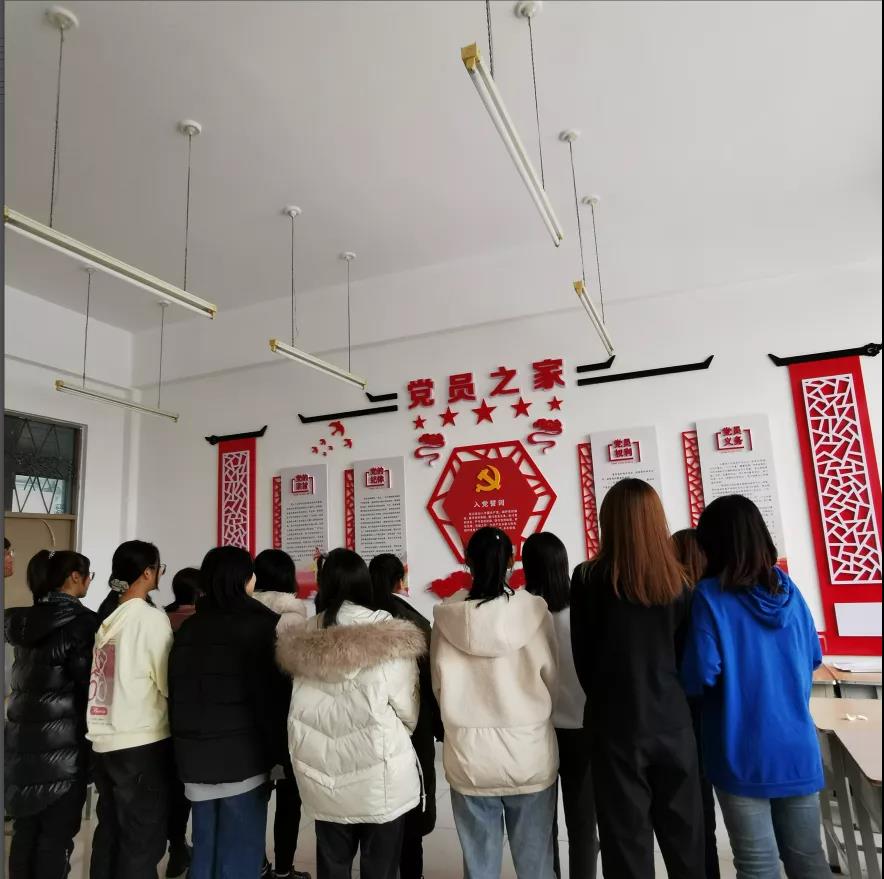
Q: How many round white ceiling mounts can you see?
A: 9